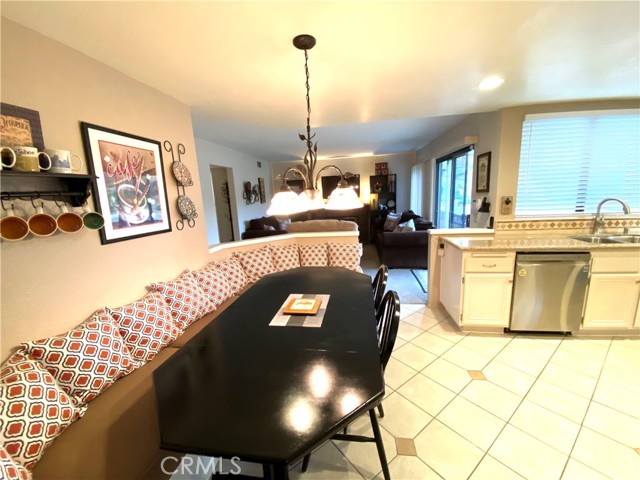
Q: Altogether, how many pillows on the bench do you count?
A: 11